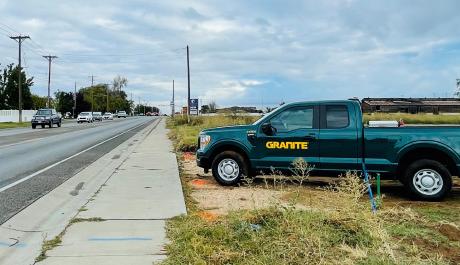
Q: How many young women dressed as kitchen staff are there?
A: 0